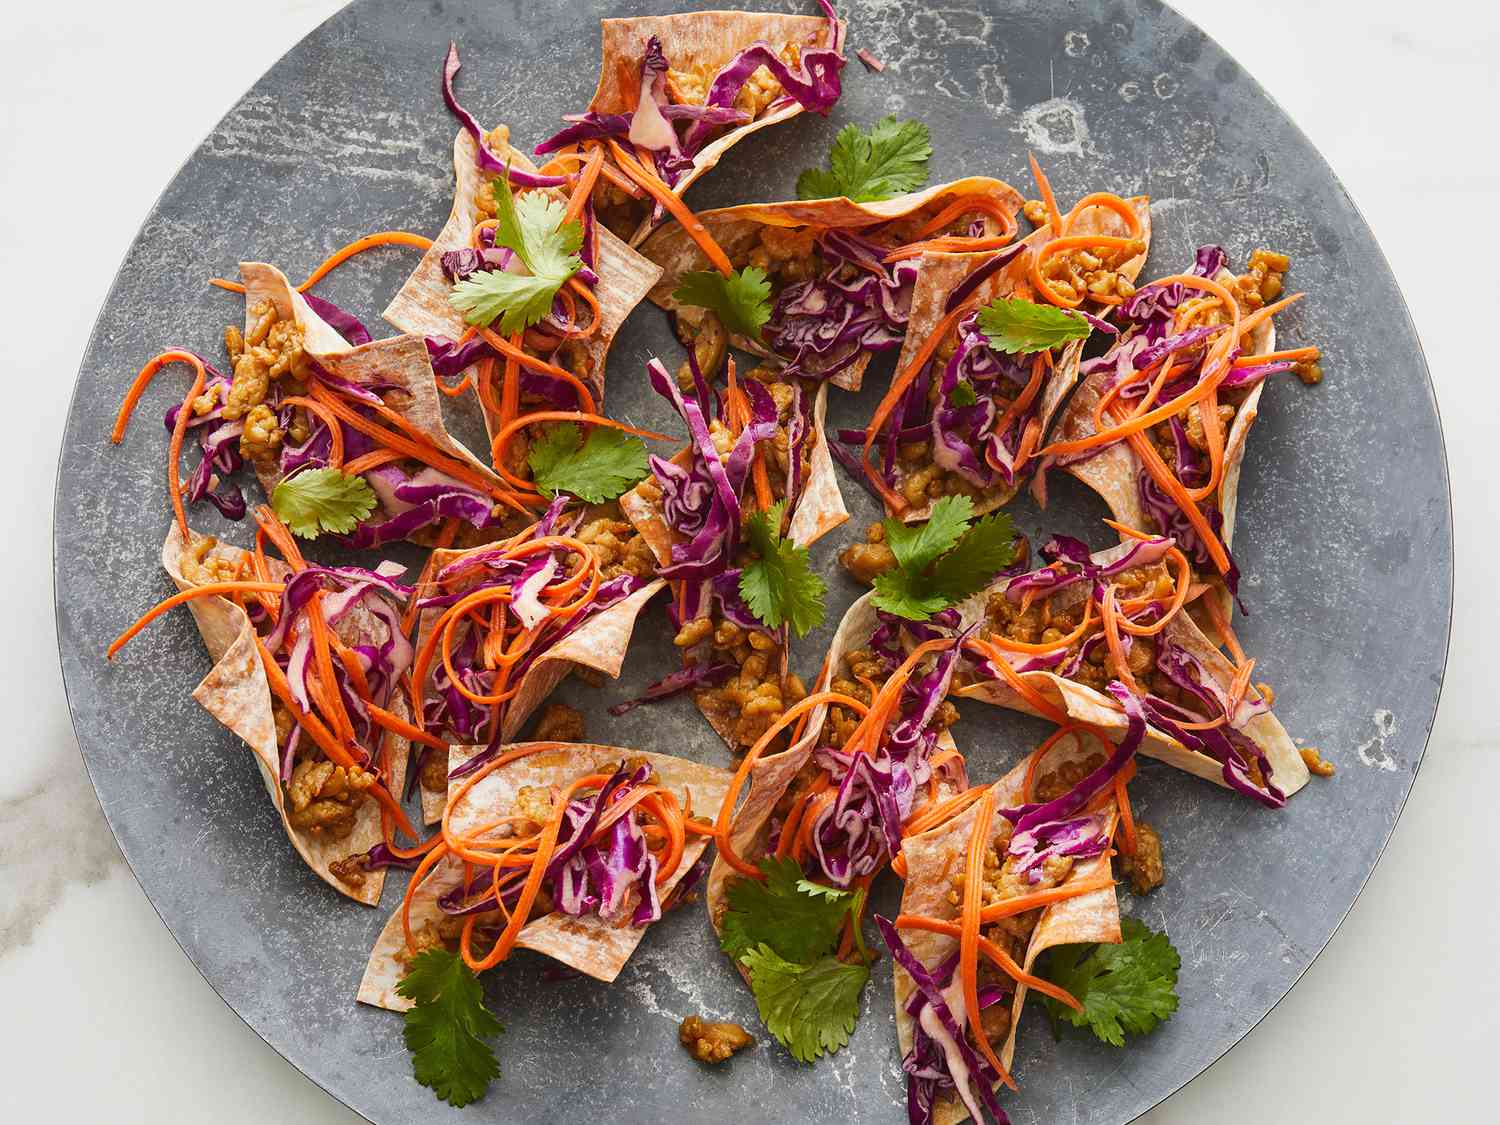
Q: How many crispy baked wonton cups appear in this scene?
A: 13